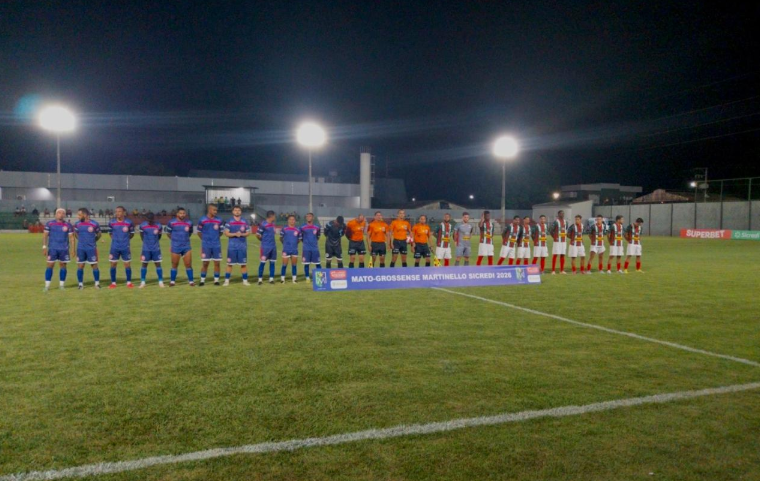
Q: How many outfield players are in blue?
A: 10